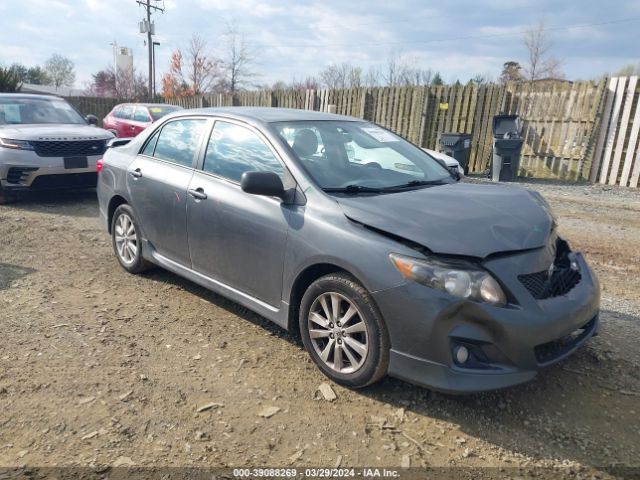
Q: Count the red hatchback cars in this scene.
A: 1